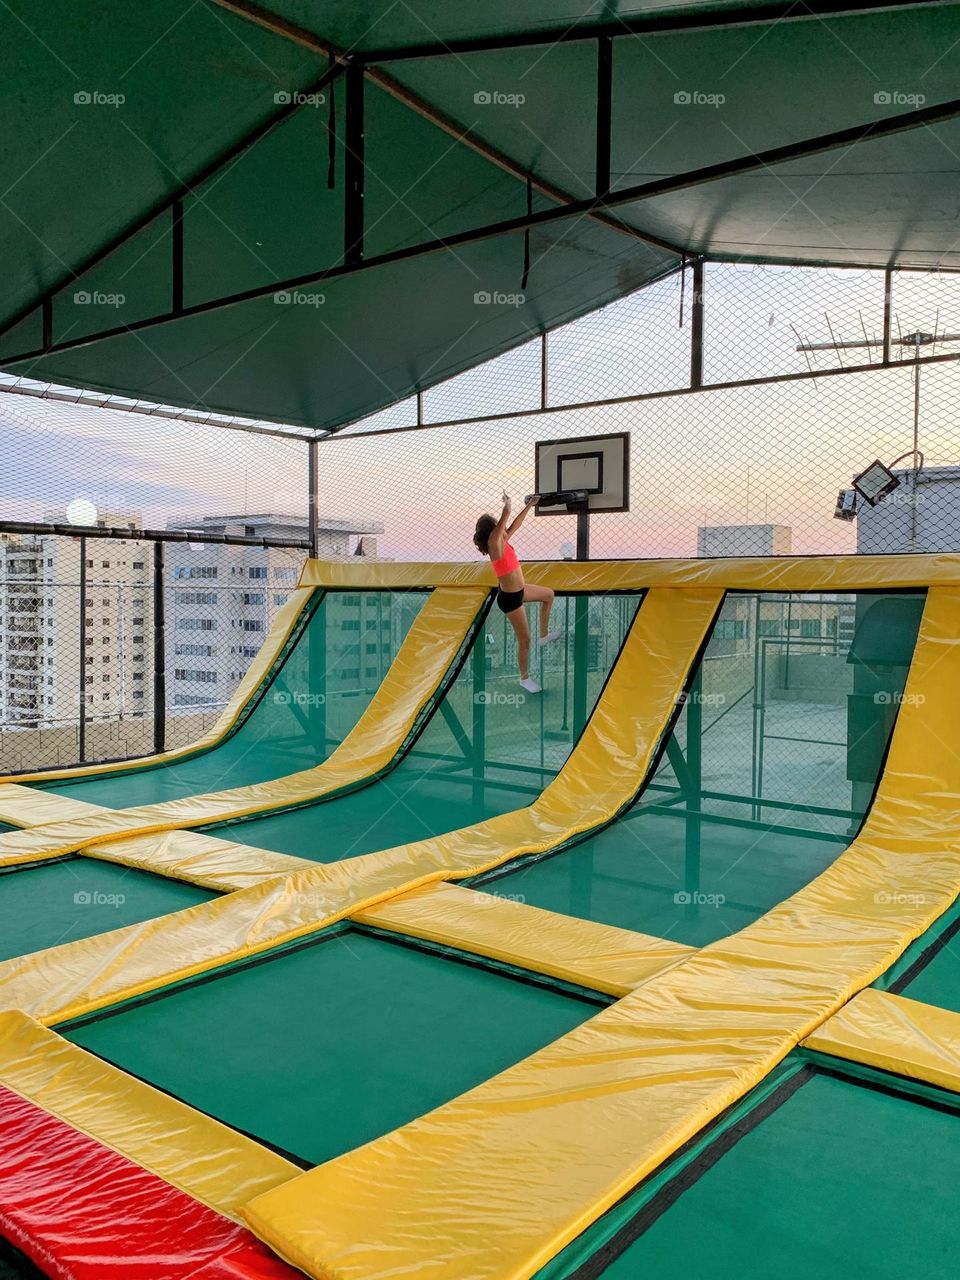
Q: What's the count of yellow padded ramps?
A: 4